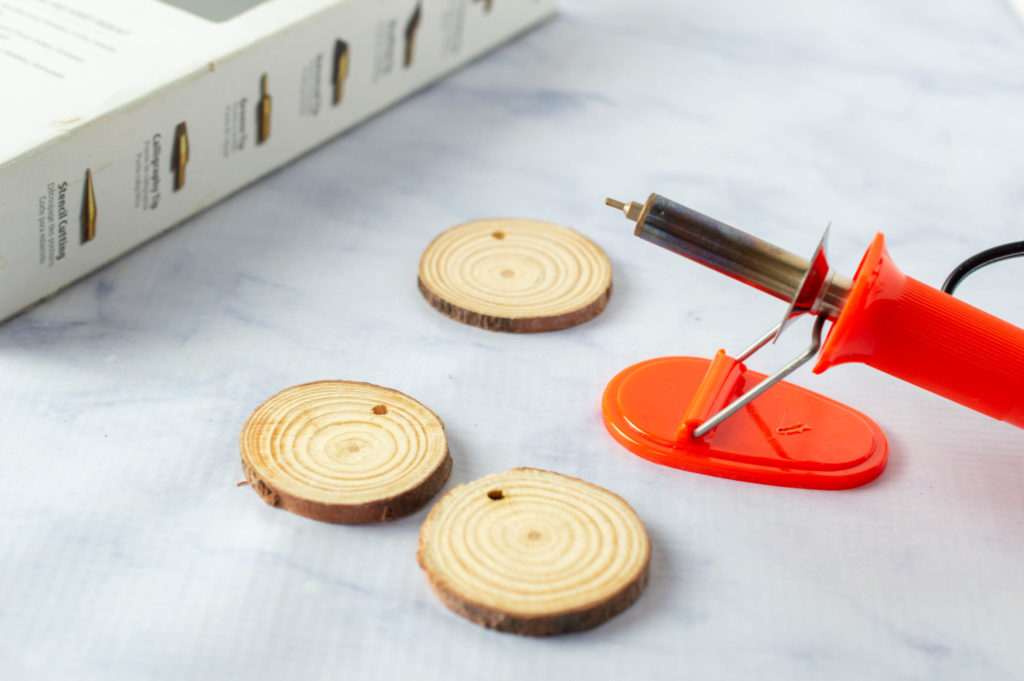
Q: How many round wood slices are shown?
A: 3